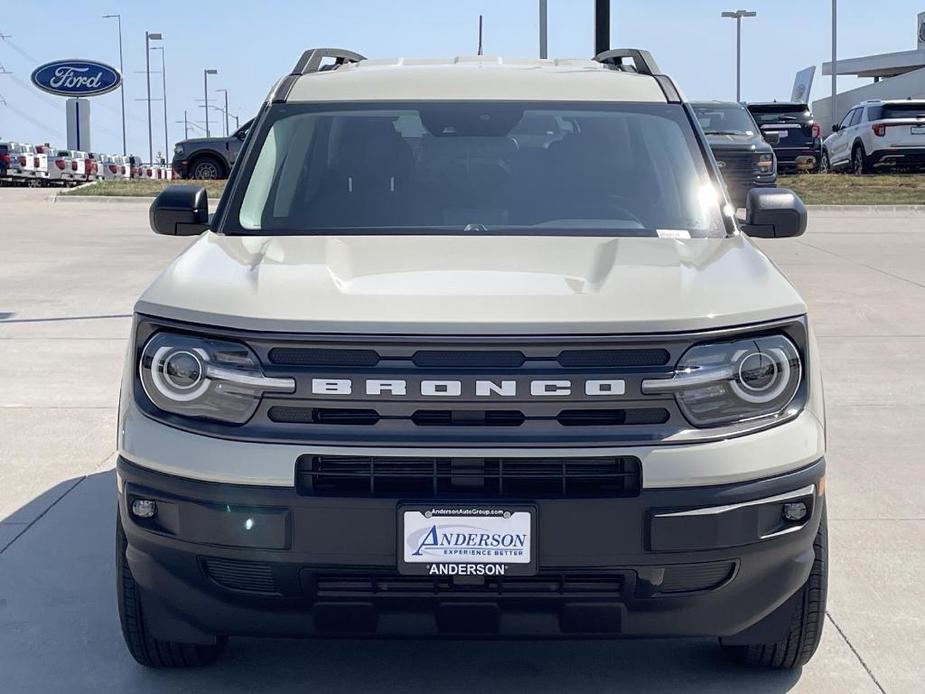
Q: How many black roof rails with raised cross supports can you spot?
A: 2